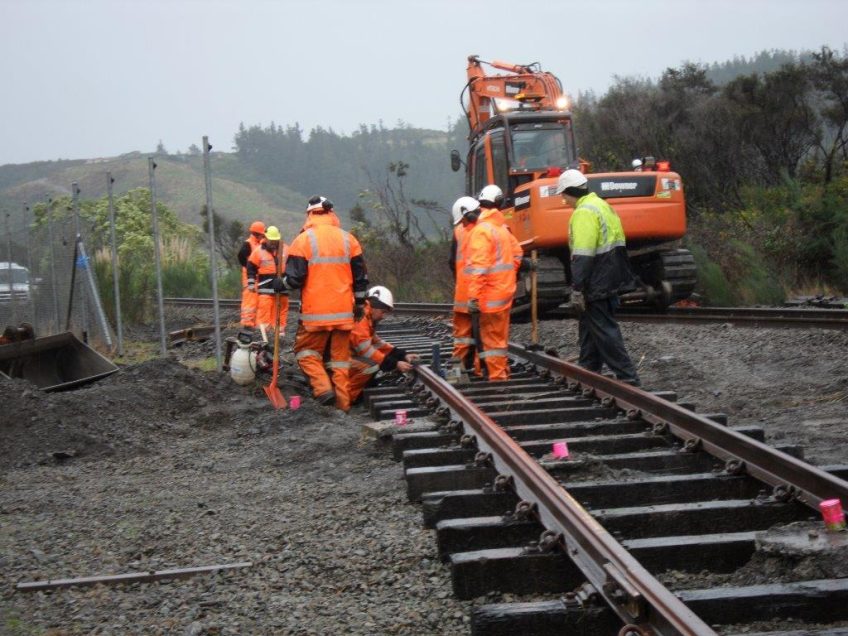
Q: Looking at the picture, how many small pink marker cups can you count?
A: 4